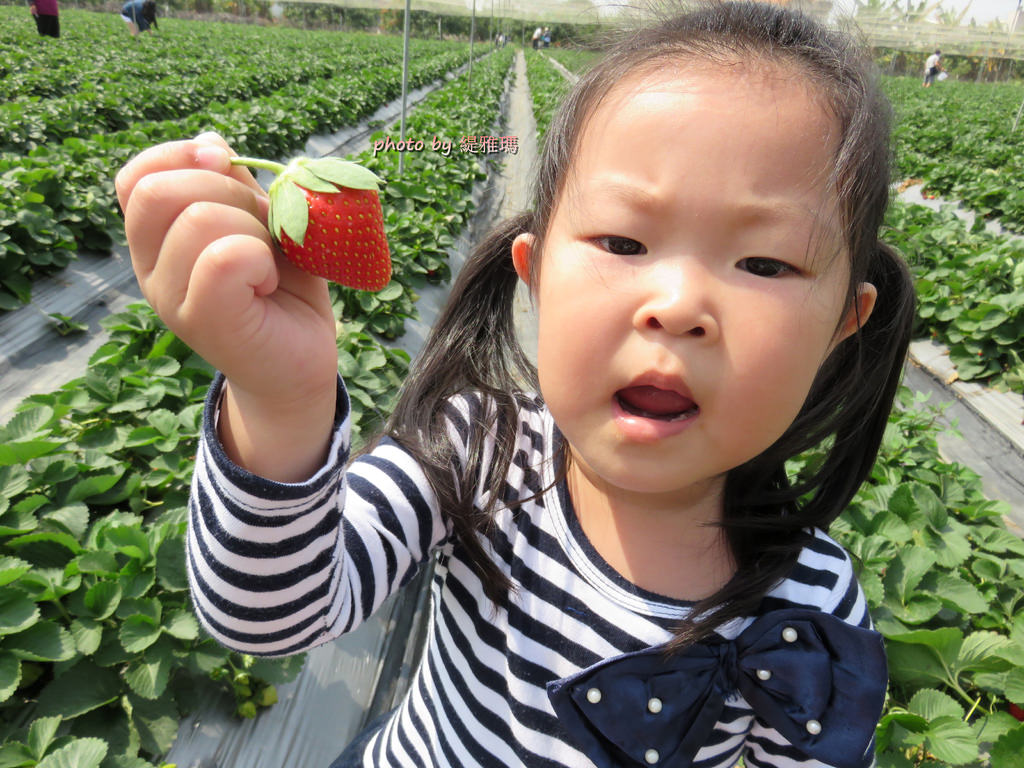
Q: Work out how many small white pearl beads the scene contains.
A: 6